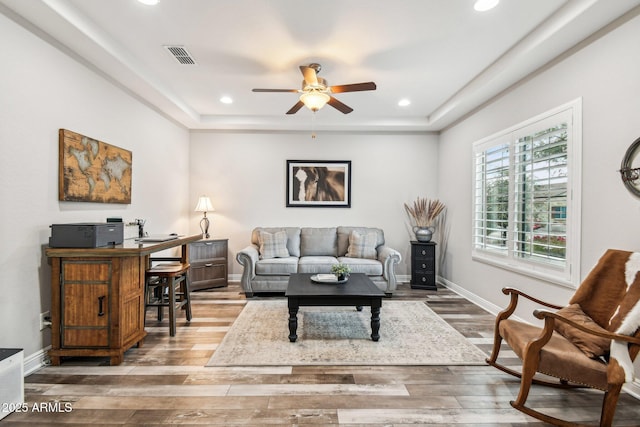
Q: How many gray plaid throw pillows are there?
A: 2